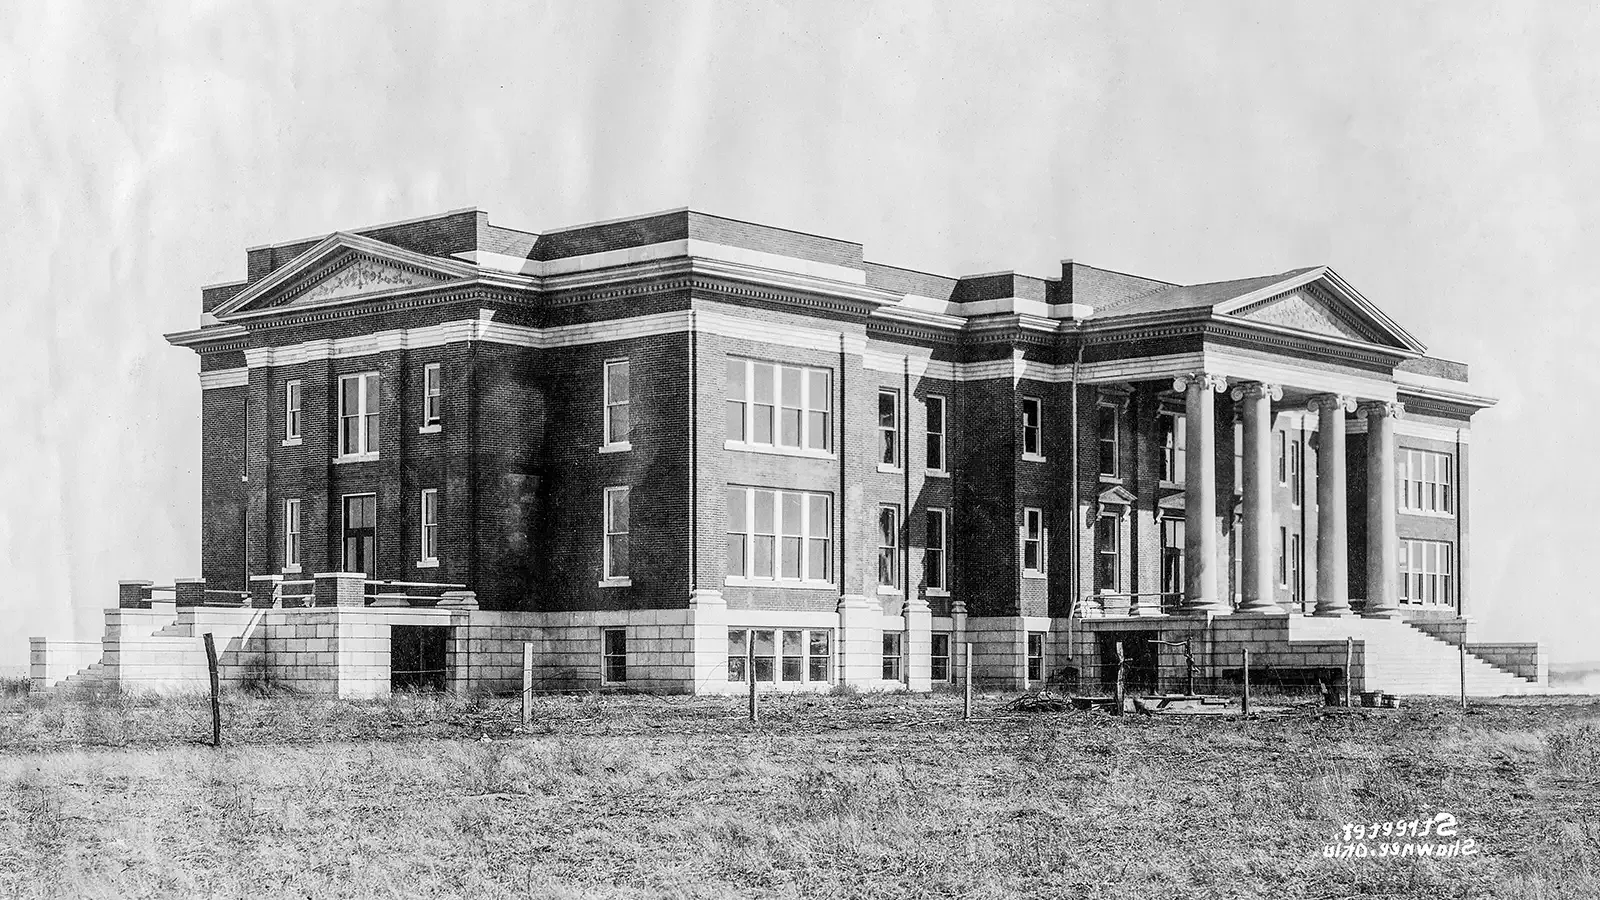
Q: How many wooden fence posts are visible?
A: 8